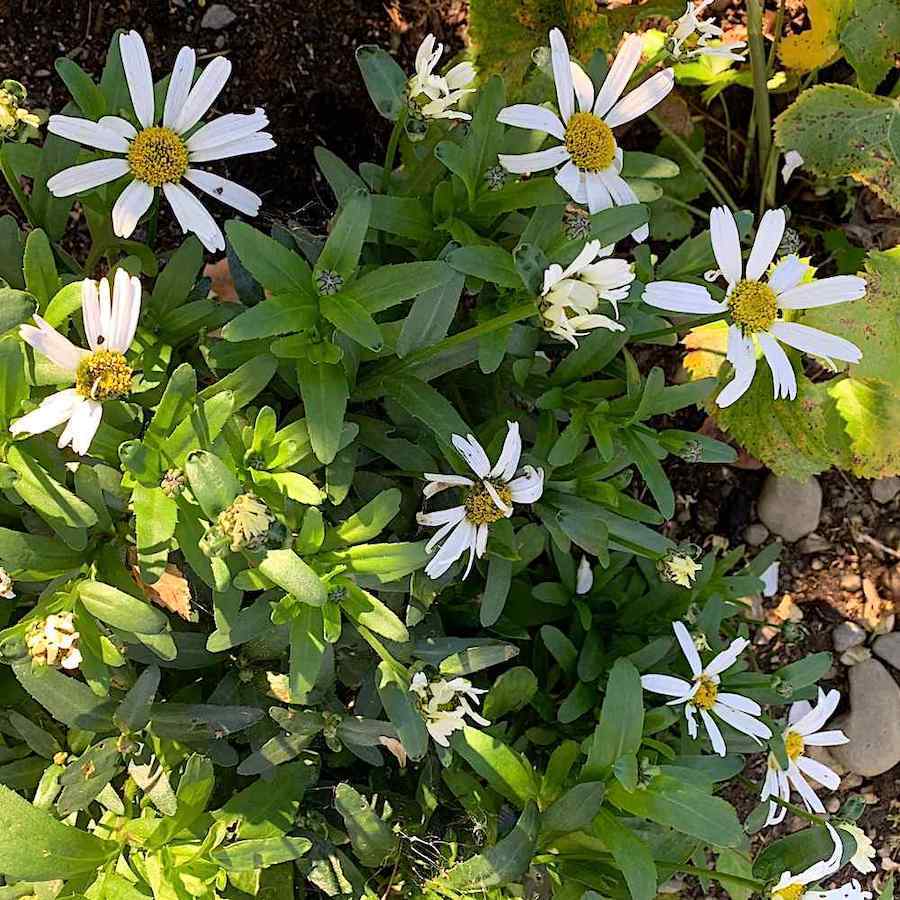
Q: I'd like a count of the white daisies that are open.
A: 8